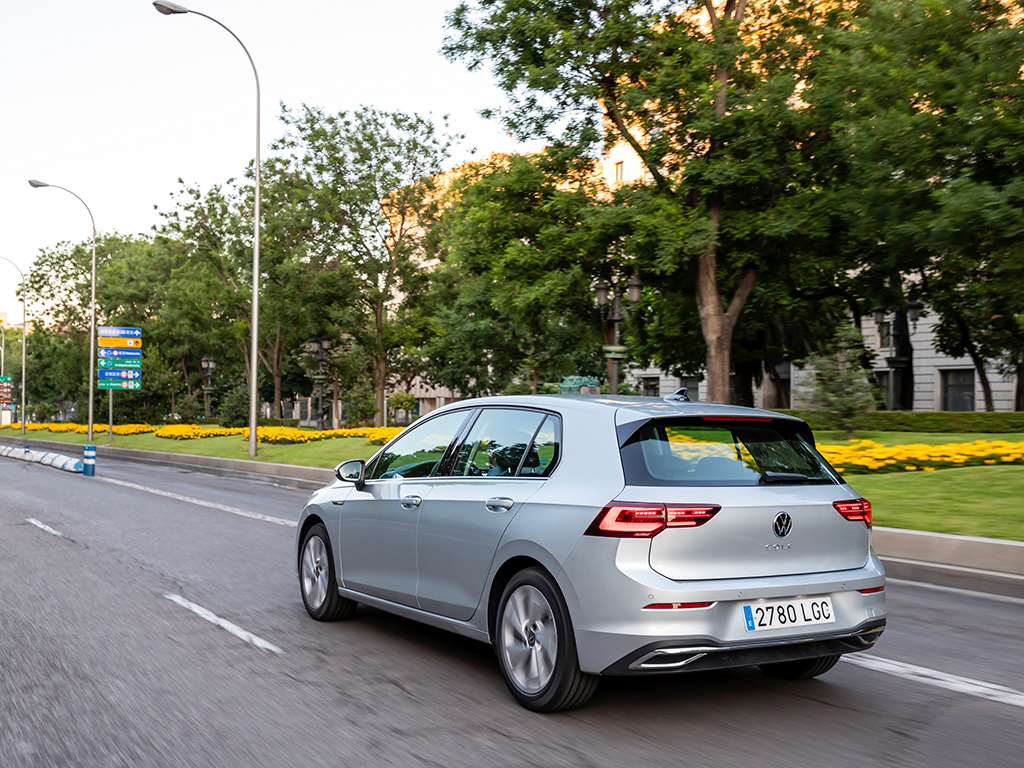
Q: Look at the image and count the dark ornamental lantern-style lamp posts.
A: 4